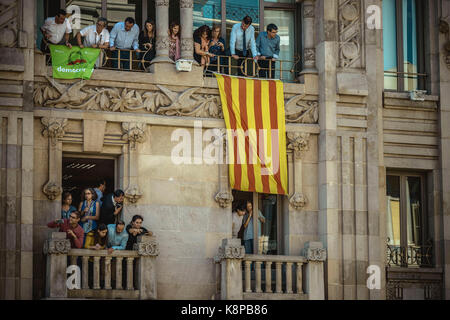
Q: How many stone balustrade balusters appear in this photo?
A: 12